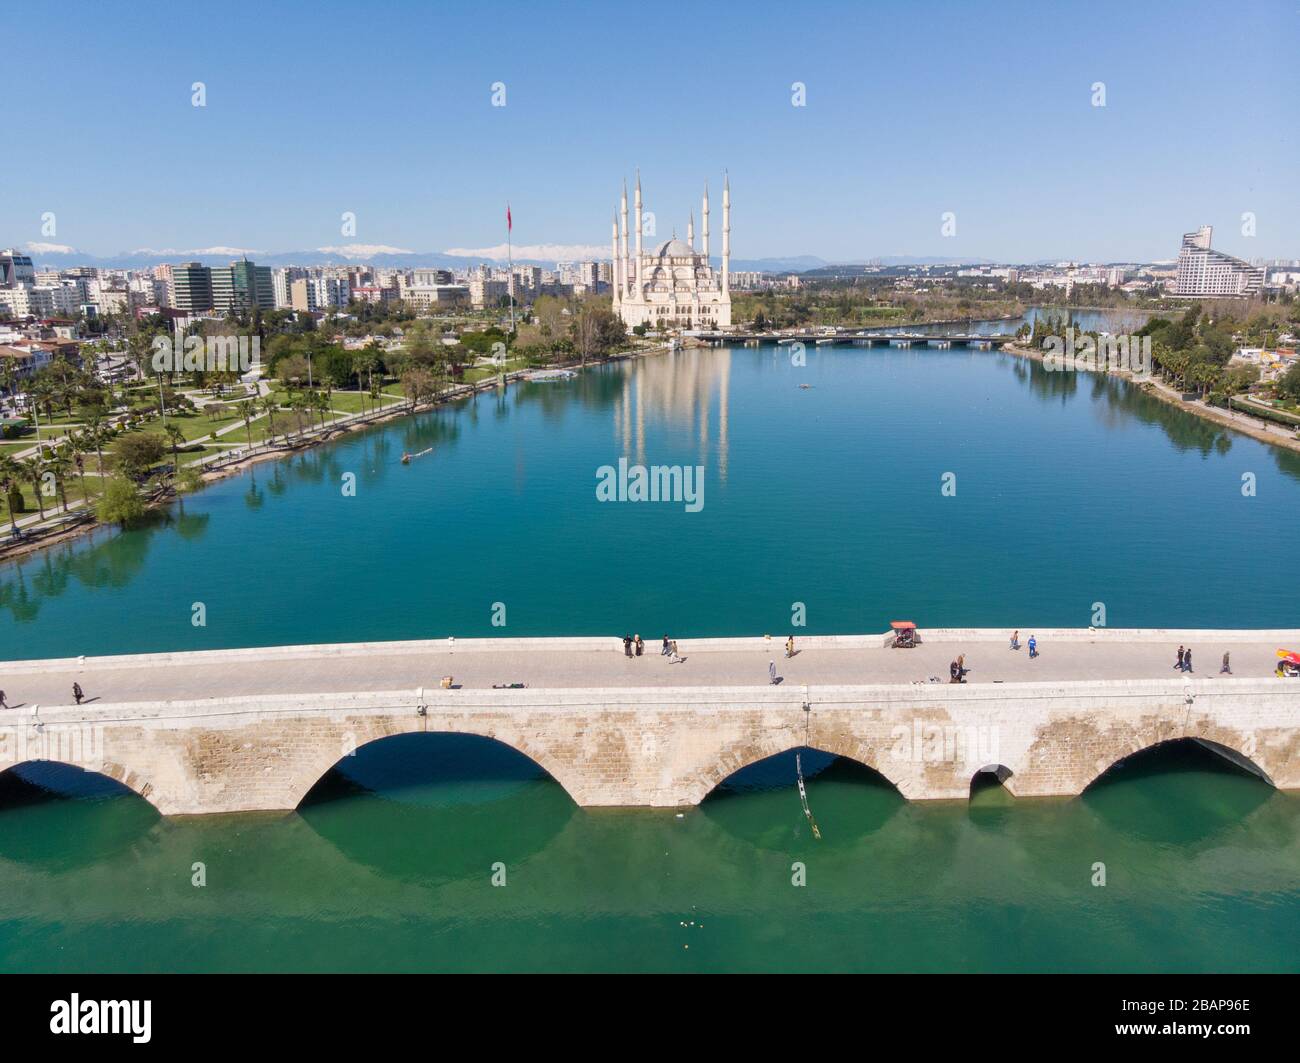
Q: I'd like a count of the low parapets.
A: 2